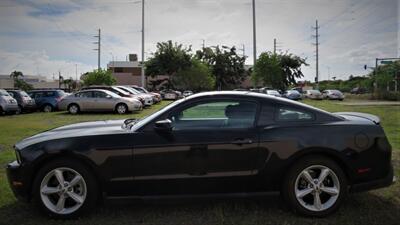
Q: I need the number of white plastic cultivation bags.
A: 0